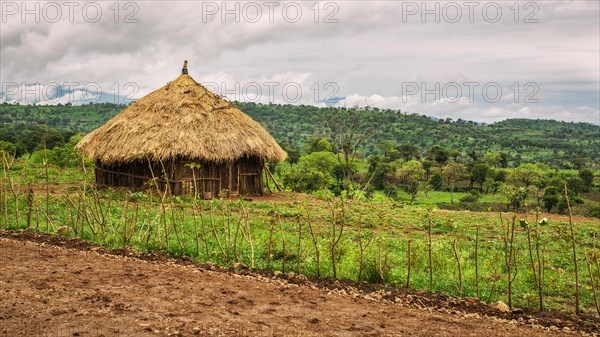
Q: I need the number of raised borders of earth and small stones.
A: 1